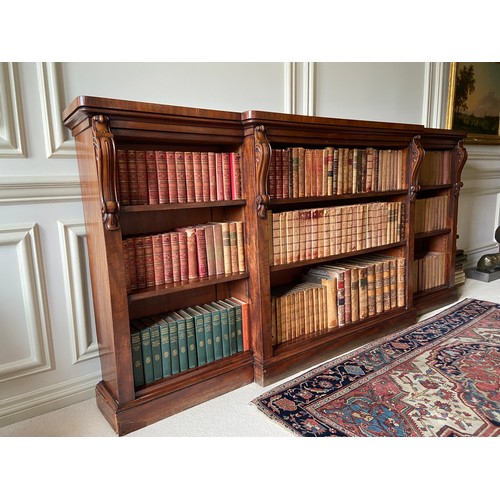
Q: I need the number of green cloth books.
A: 13